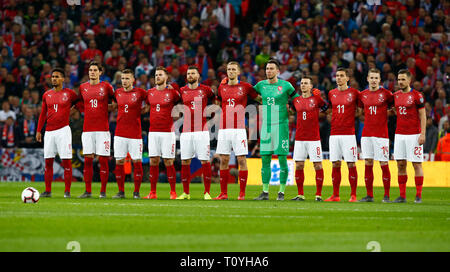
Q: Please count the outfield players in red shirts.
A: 10